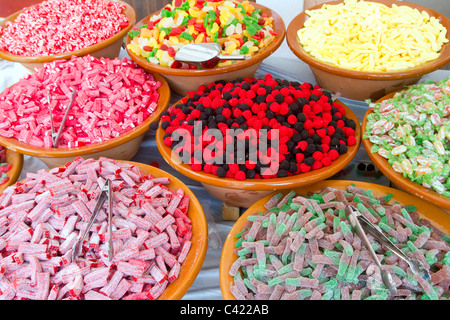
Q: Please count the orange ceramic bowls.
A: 9